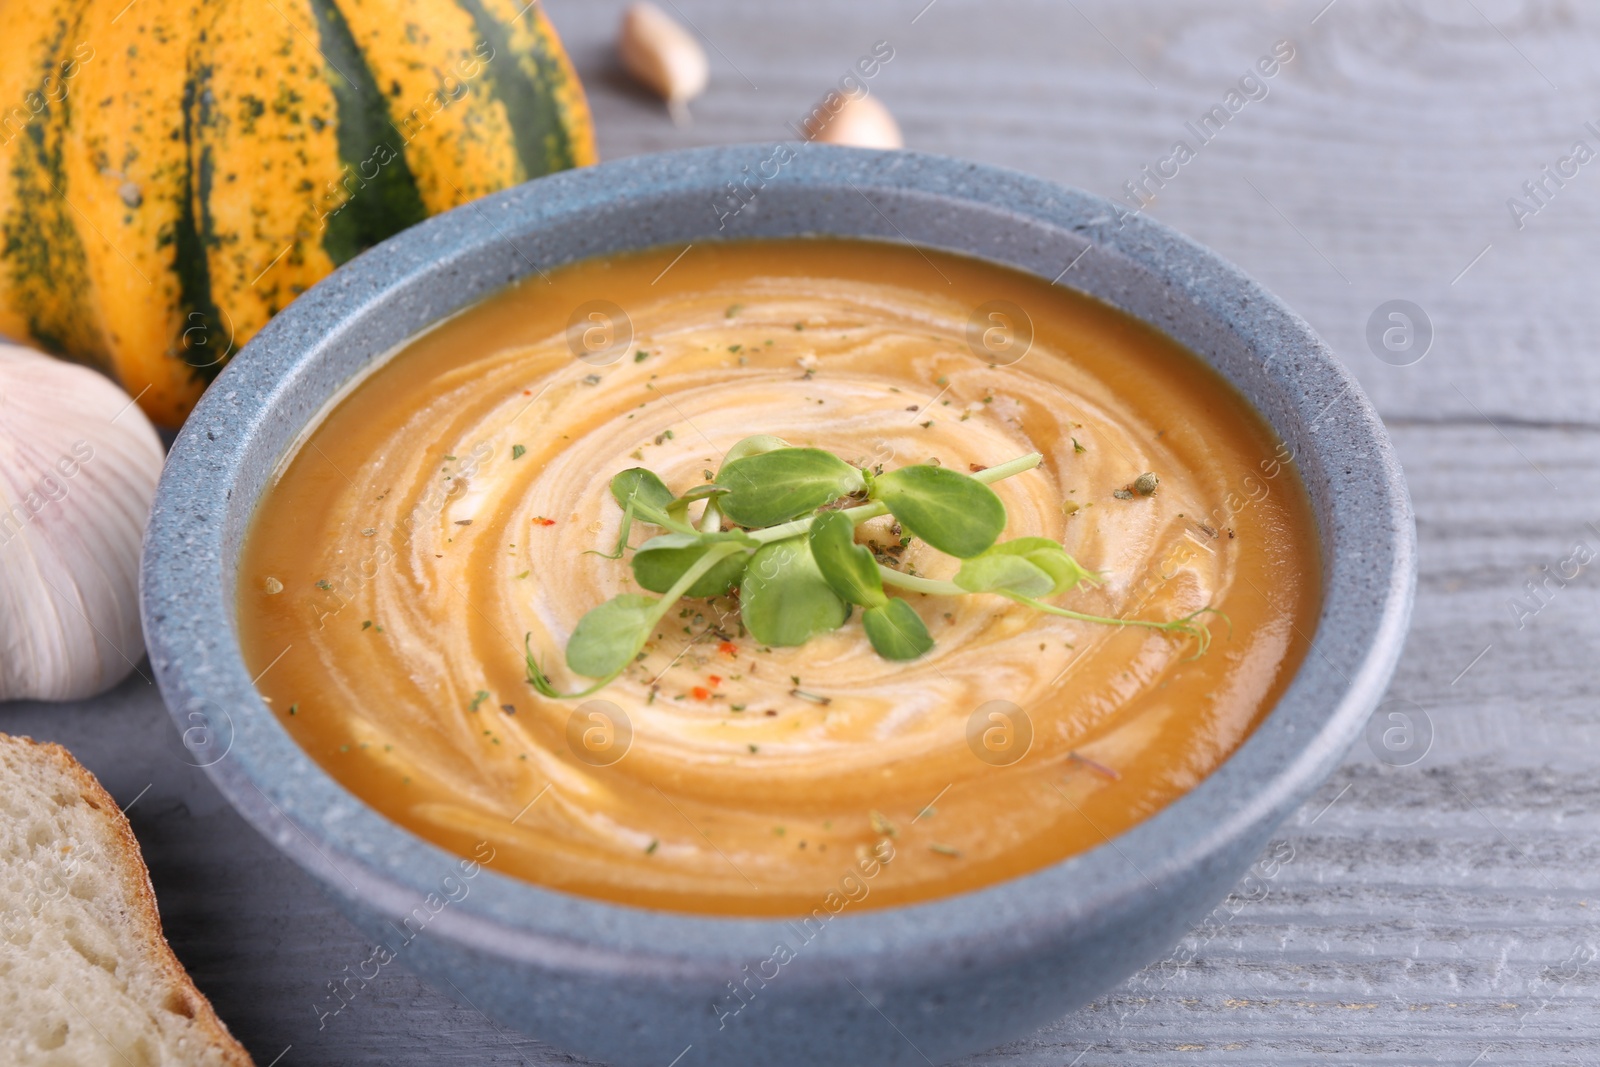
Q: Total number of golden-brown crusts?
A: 1